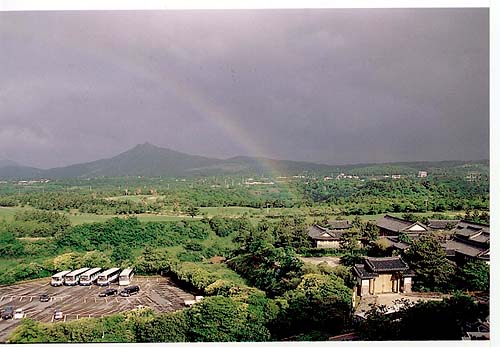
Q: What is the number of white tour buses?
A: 5